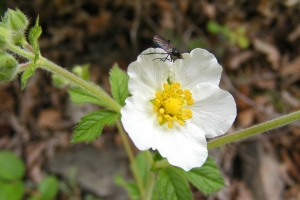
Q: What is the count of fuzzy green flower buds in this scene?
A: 3